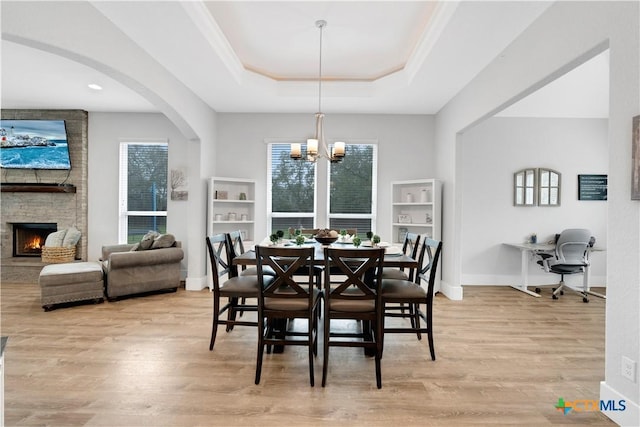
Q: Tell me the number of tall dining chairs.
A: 8